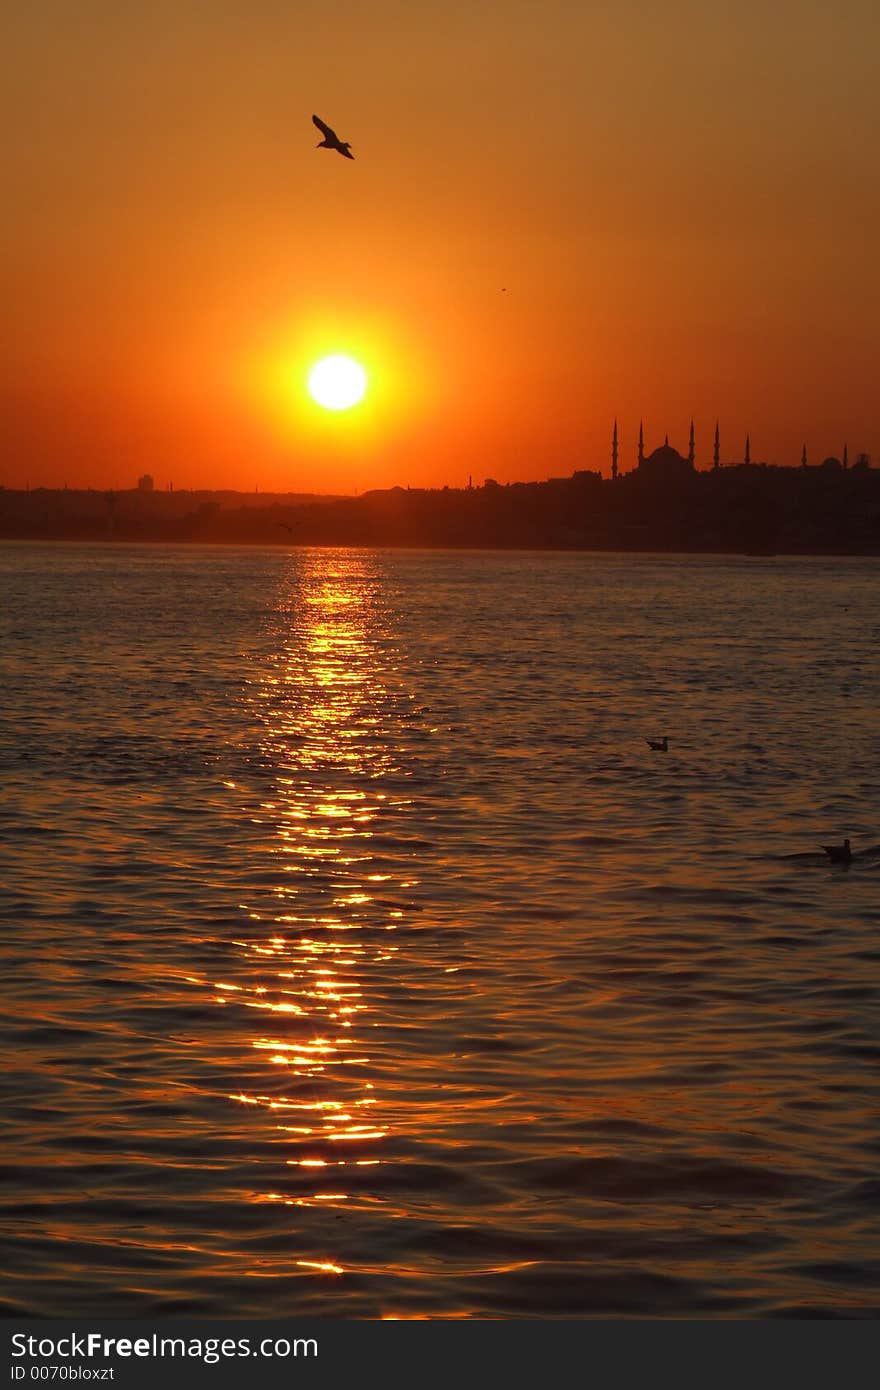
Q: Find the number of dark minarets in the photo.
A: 7